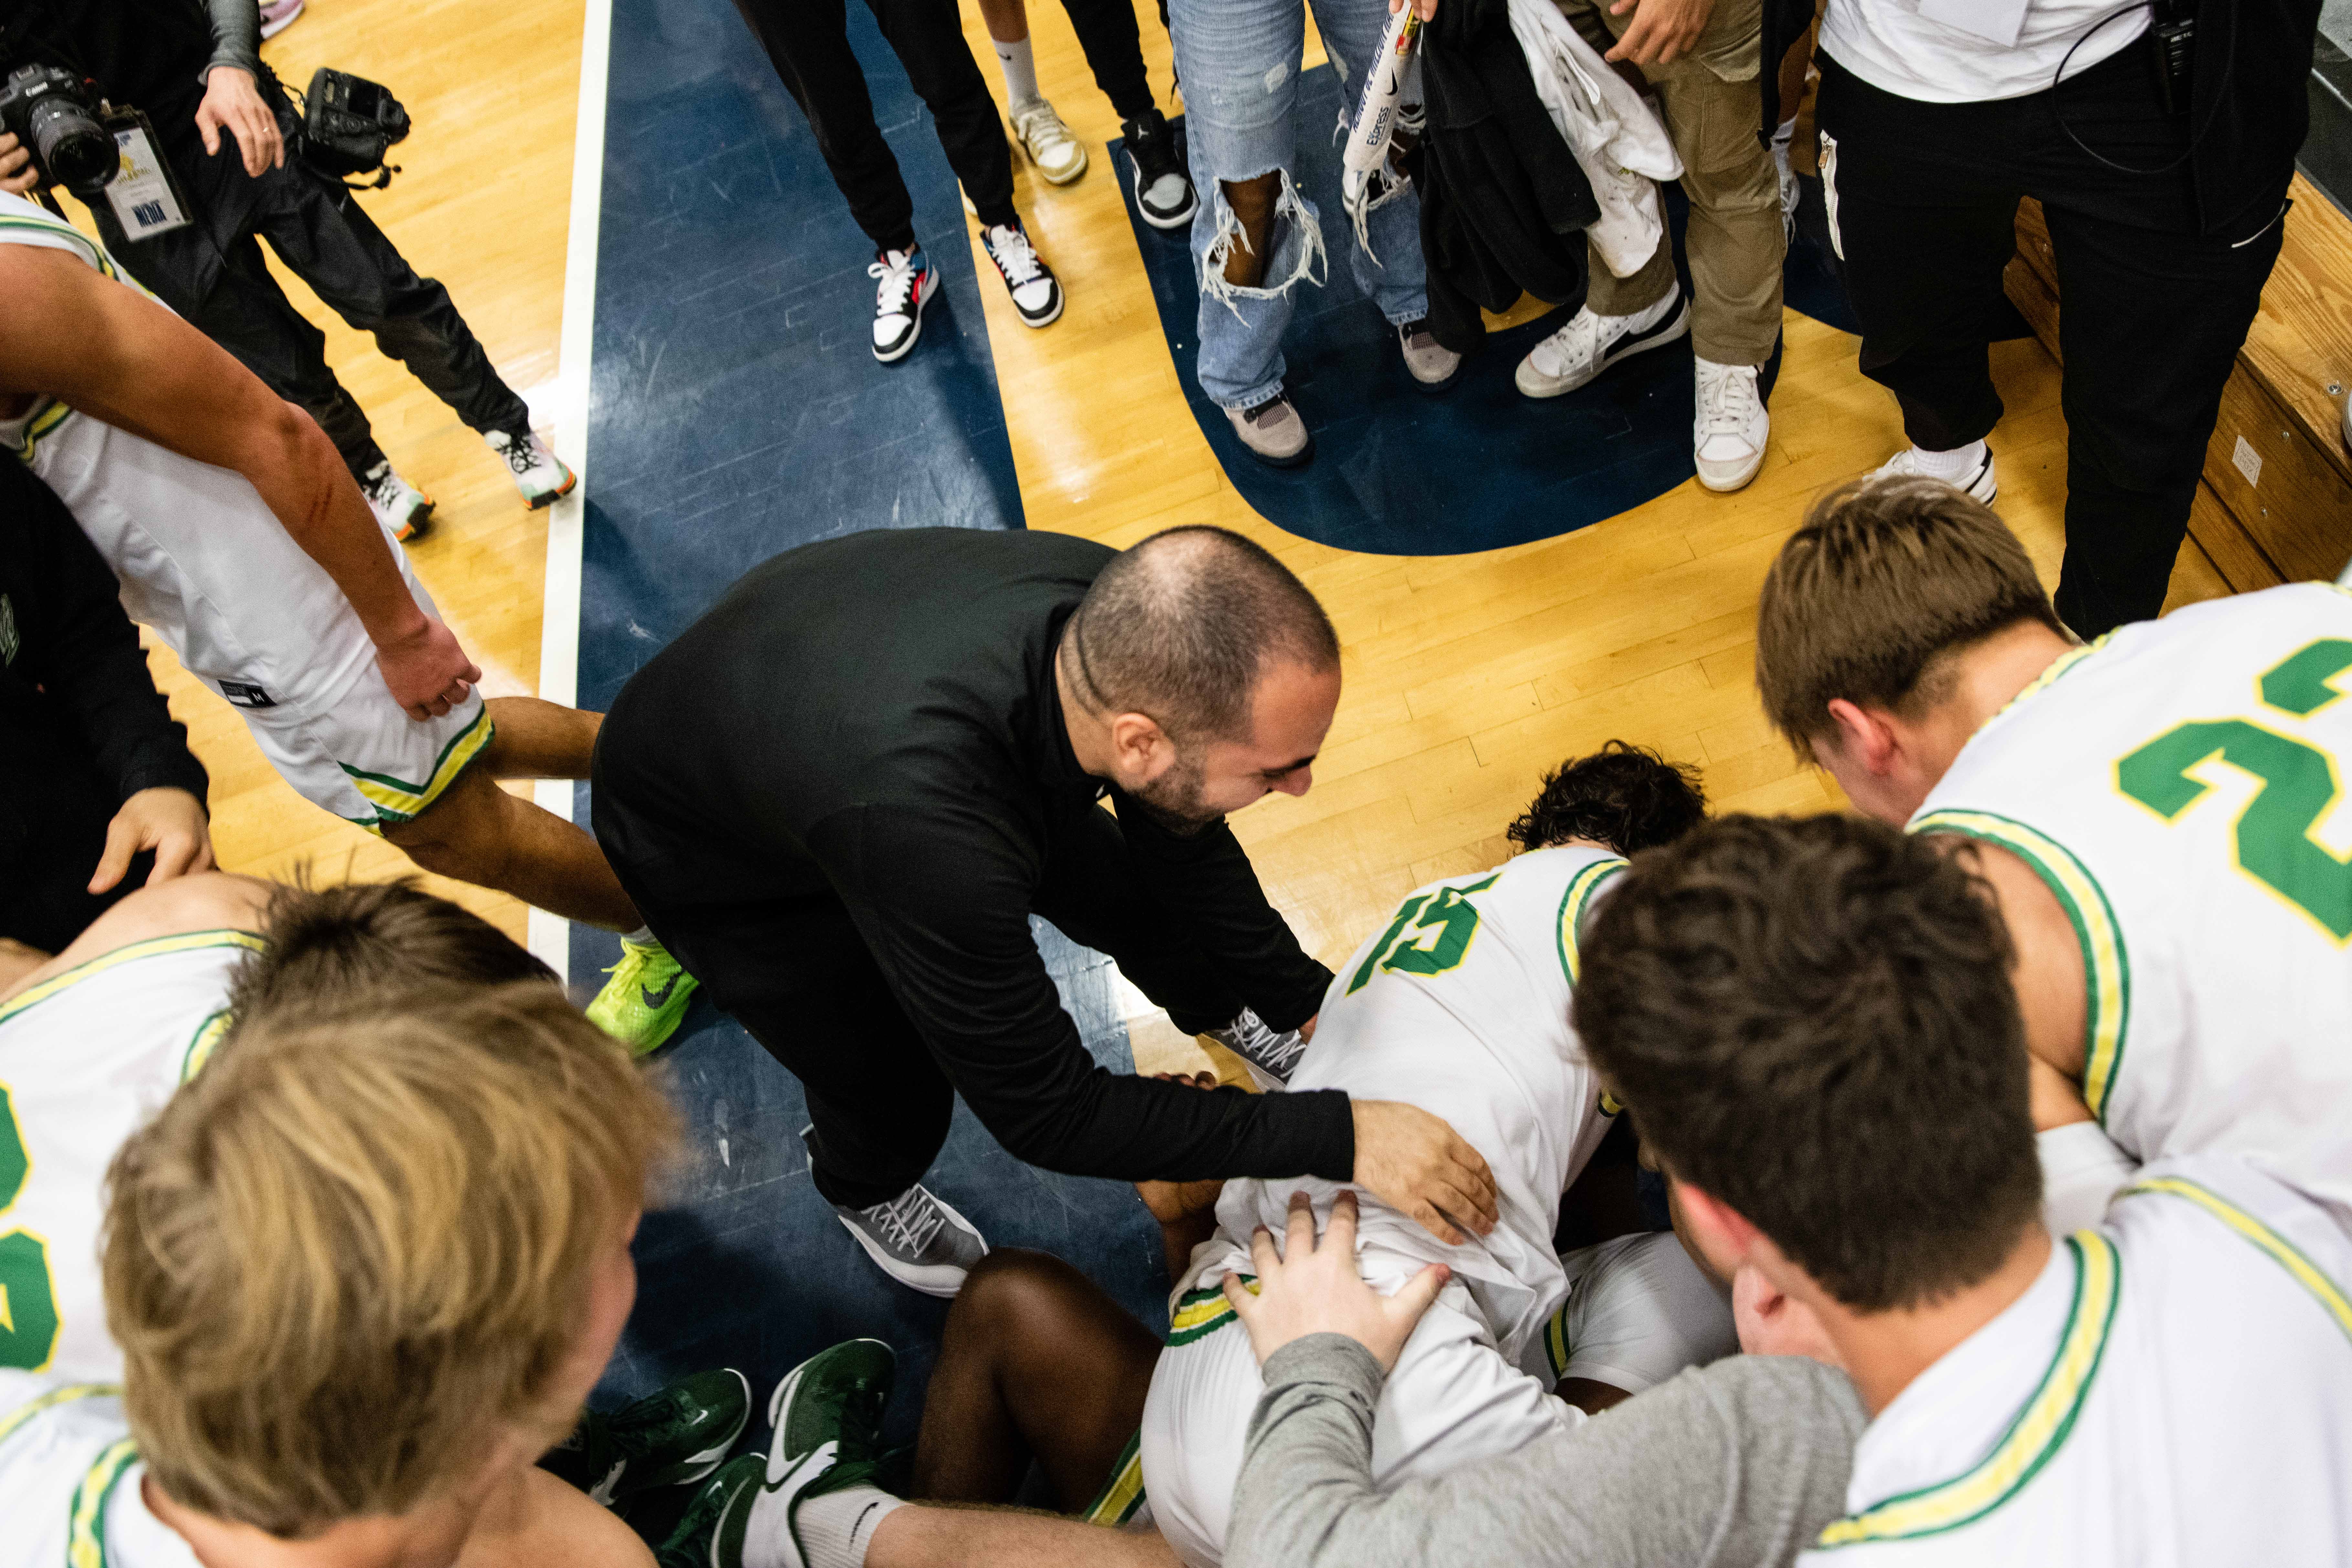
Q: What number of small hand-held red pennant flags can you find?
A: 0